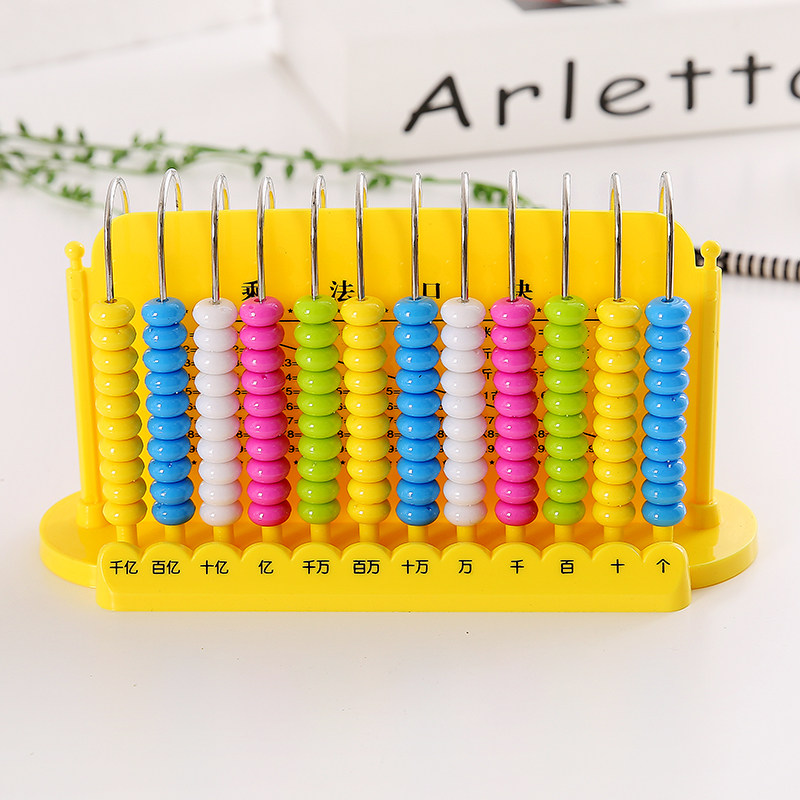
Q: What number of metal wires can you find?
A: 12